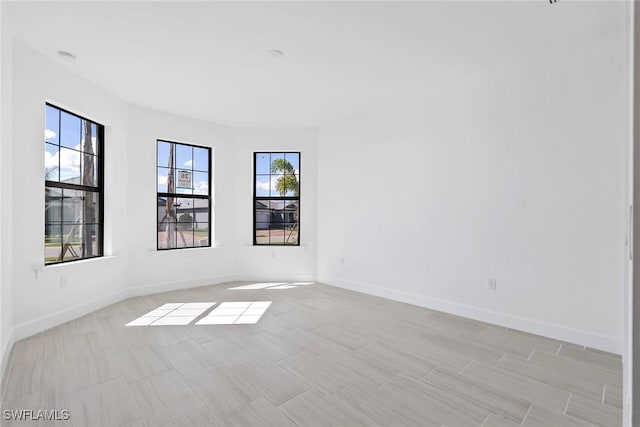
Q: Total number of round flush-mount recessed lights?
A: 2